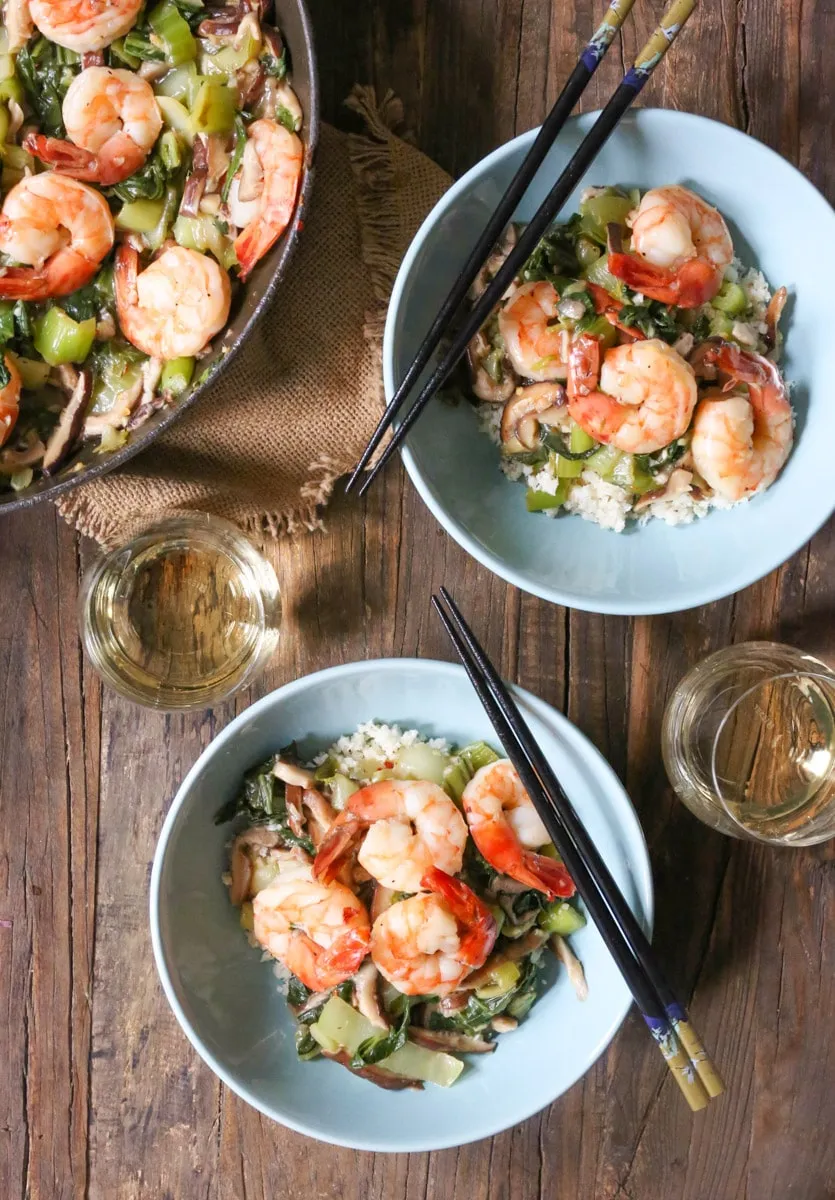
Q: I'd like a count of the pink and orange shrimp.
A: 14